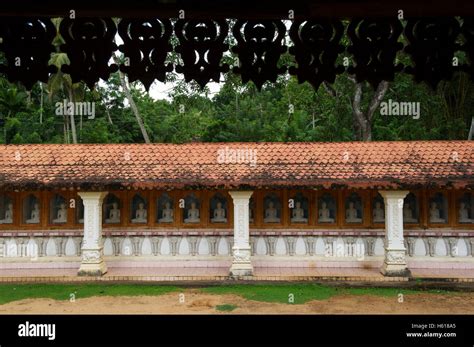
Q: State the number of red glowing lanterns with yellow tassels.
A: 0